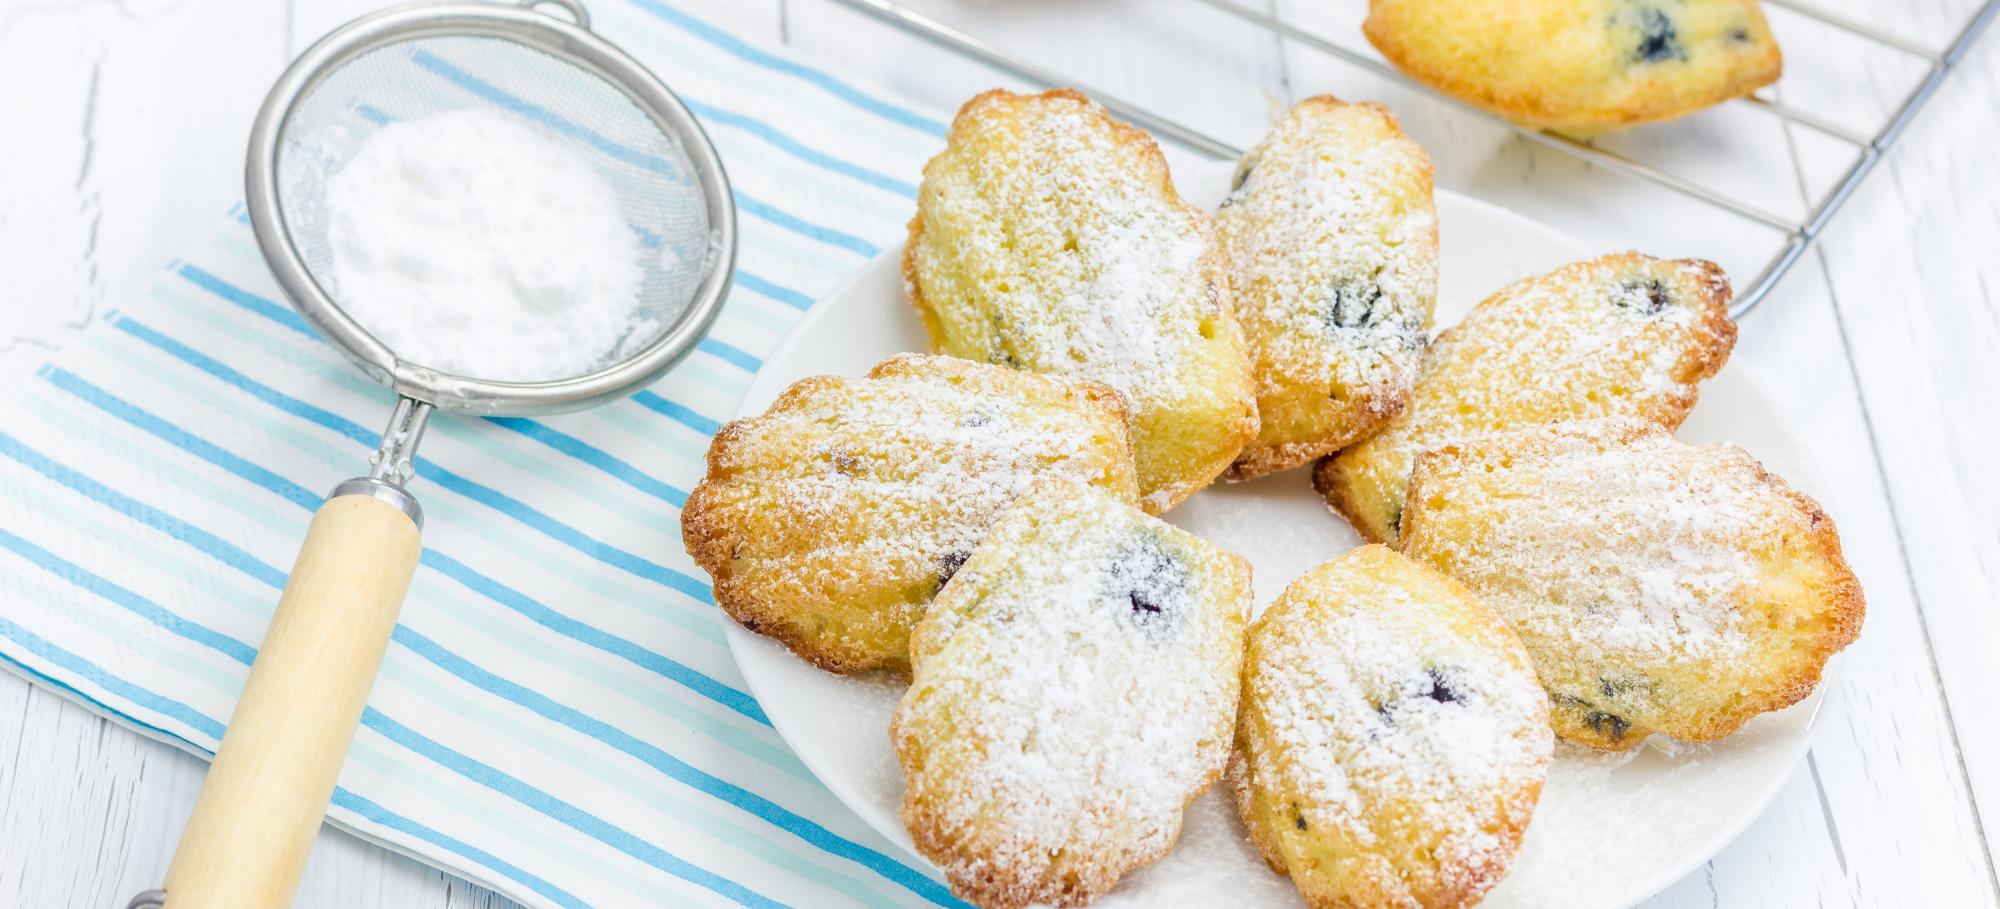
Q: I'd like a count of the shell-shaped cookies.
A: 8